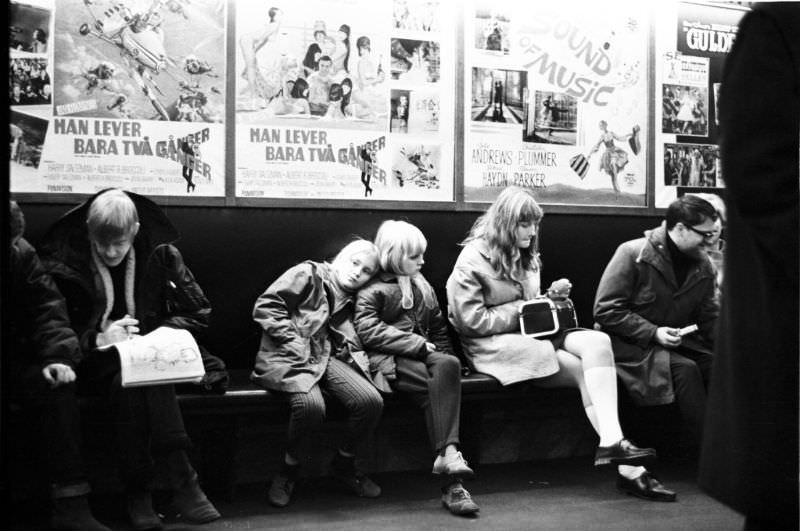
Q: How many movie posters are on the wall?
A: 4